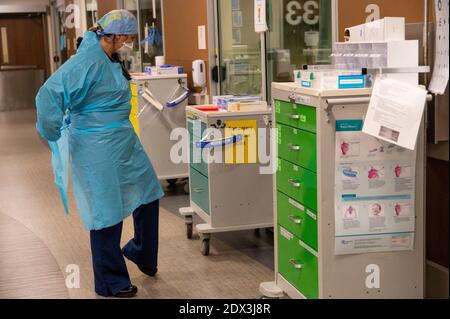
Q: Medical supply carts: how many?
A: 3